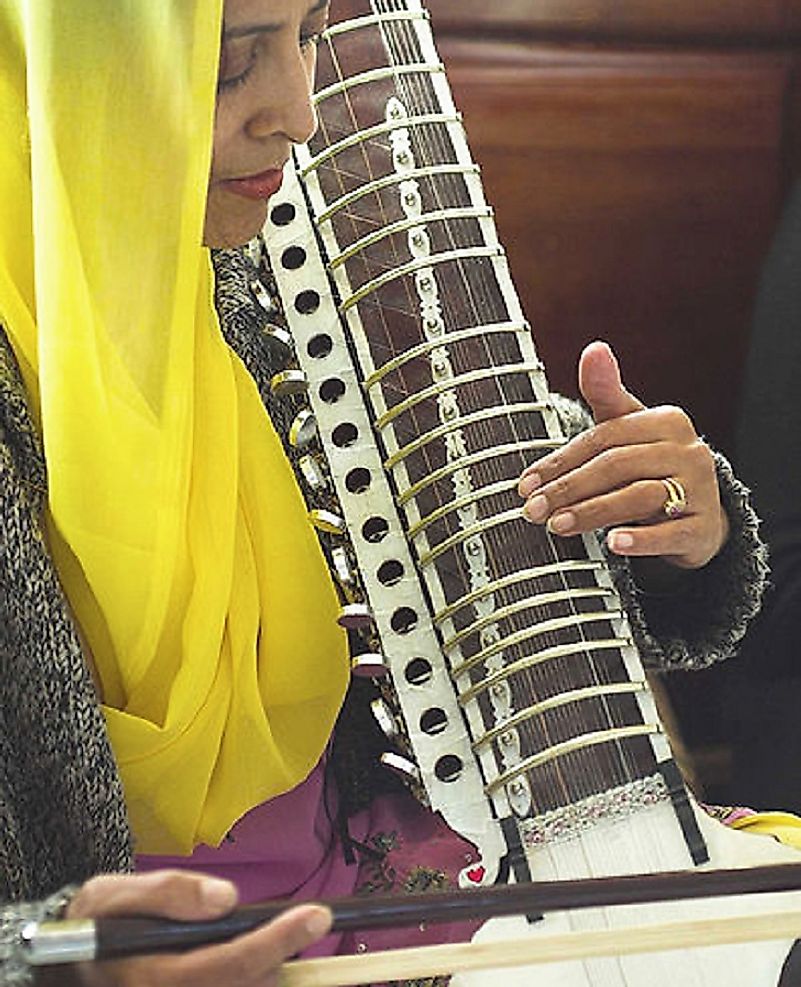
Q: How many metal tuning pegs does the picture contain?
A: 12